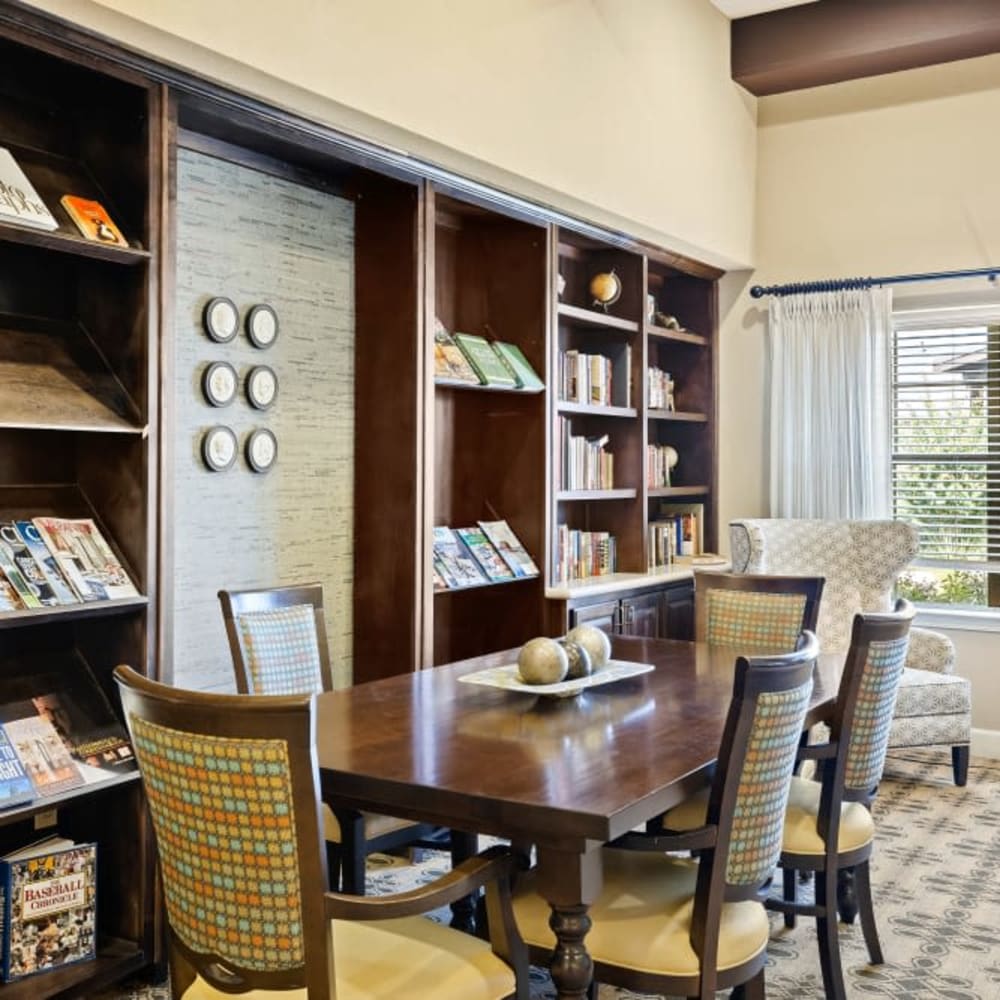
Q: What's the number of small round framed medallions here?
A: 6